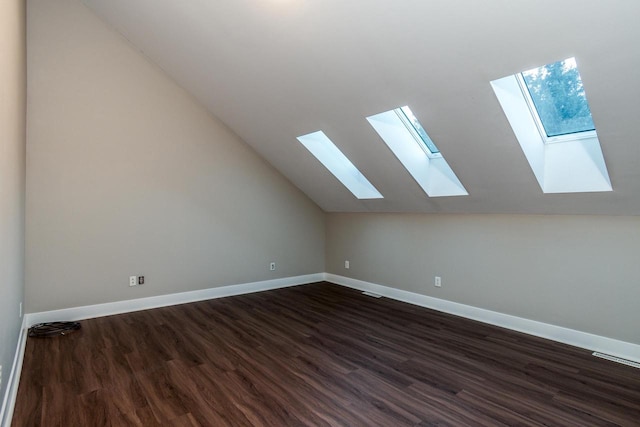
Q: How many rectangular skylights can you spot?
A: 3